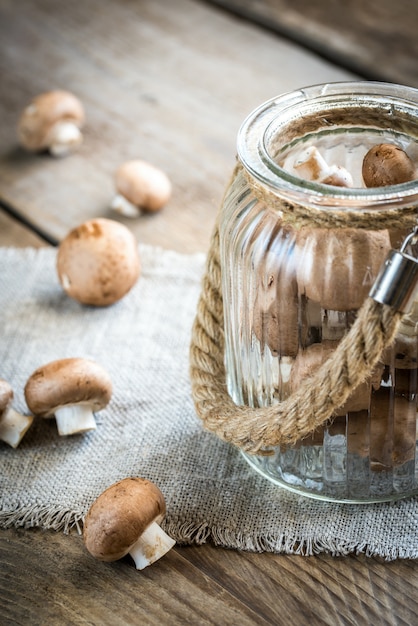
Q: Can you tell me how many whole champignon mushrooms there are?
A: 5